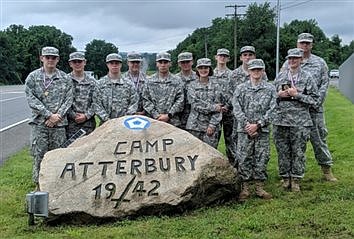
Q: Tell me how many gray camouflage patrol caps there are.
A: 12